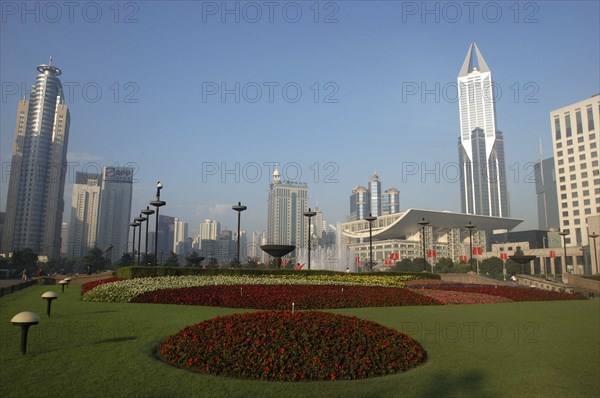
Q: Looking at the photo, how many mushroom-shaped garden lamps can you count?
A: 4